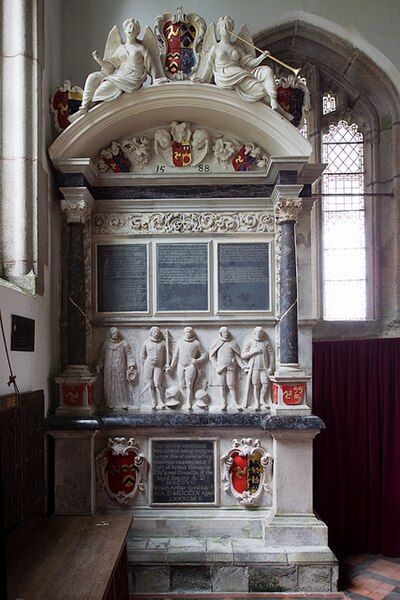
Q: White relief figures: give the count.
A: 5